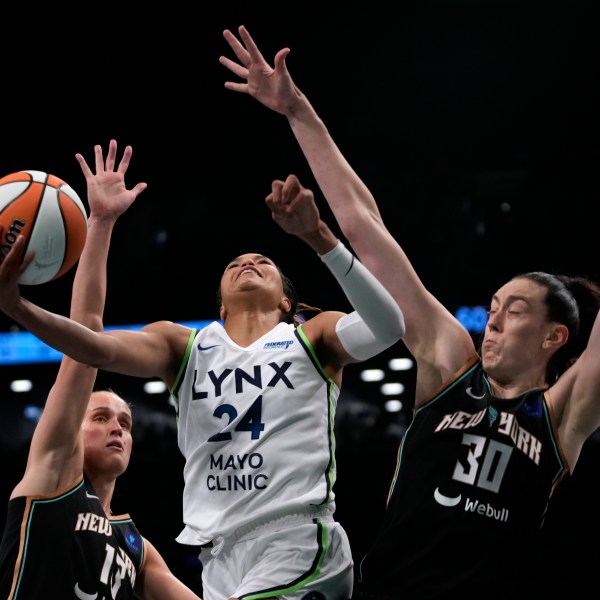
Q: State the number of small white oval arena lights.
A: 6